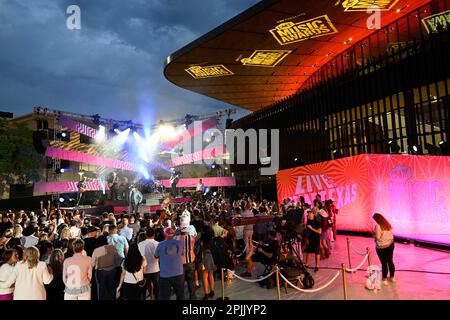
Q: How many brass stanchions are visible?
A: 5